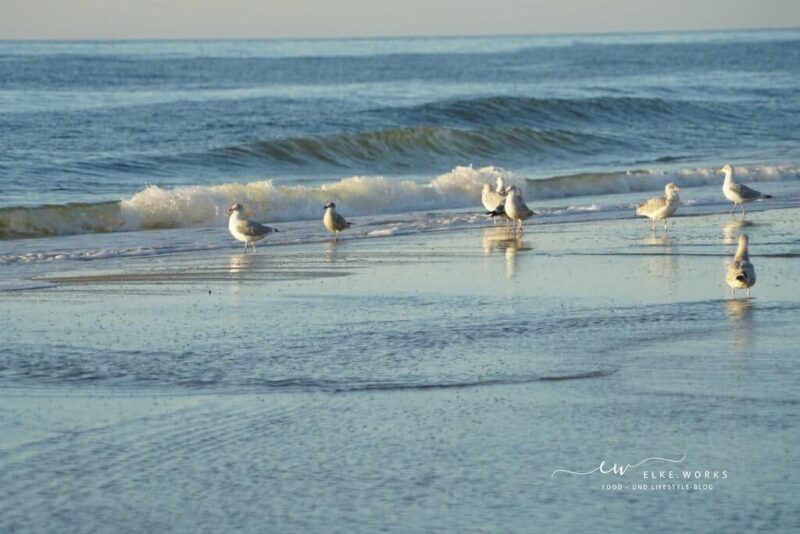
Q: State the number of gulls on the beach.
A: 8